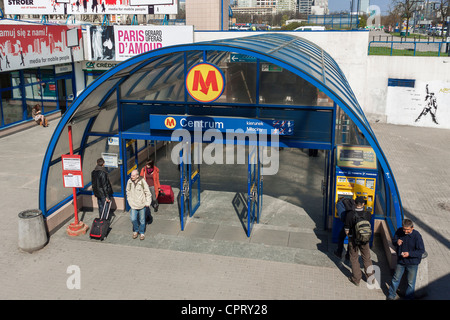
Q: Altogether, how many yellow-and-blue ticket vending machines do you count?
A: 1